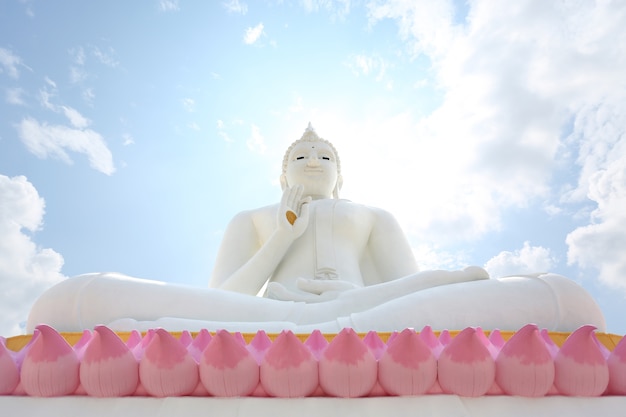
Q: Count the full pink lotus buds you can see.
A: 10